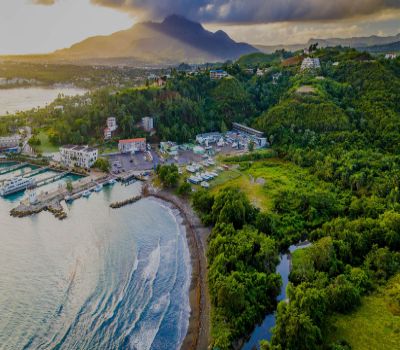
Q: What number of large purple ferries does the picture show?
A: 0